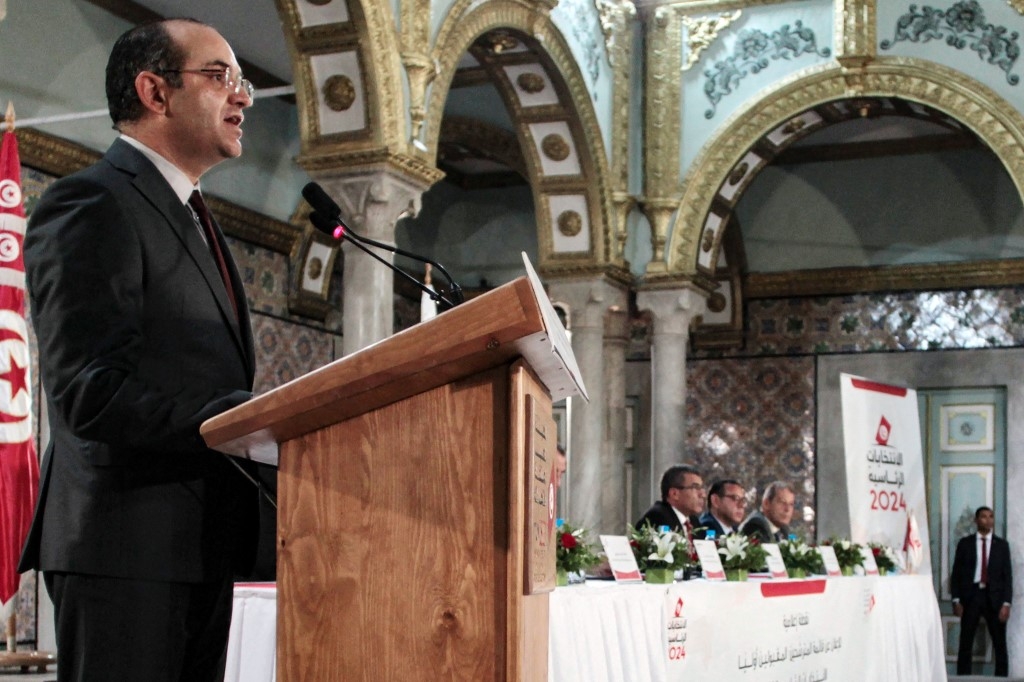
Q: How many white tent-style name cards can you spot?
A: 5